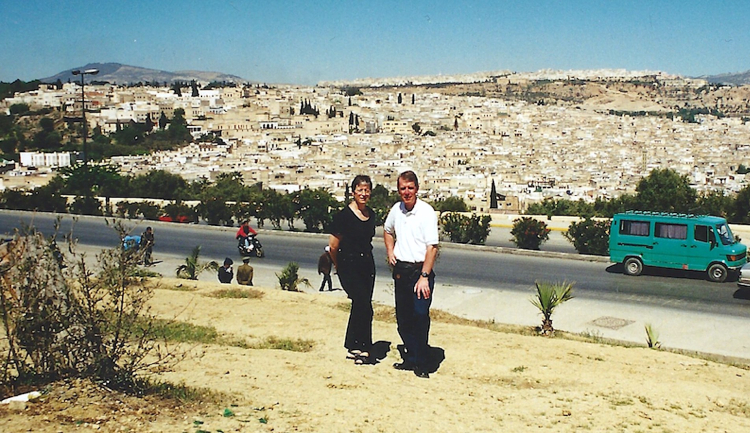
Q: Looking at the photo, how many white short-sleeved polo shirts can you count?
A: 1